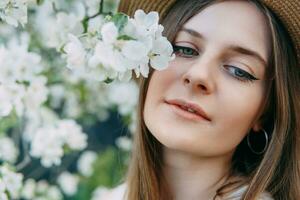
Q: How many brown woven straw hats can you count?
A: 1